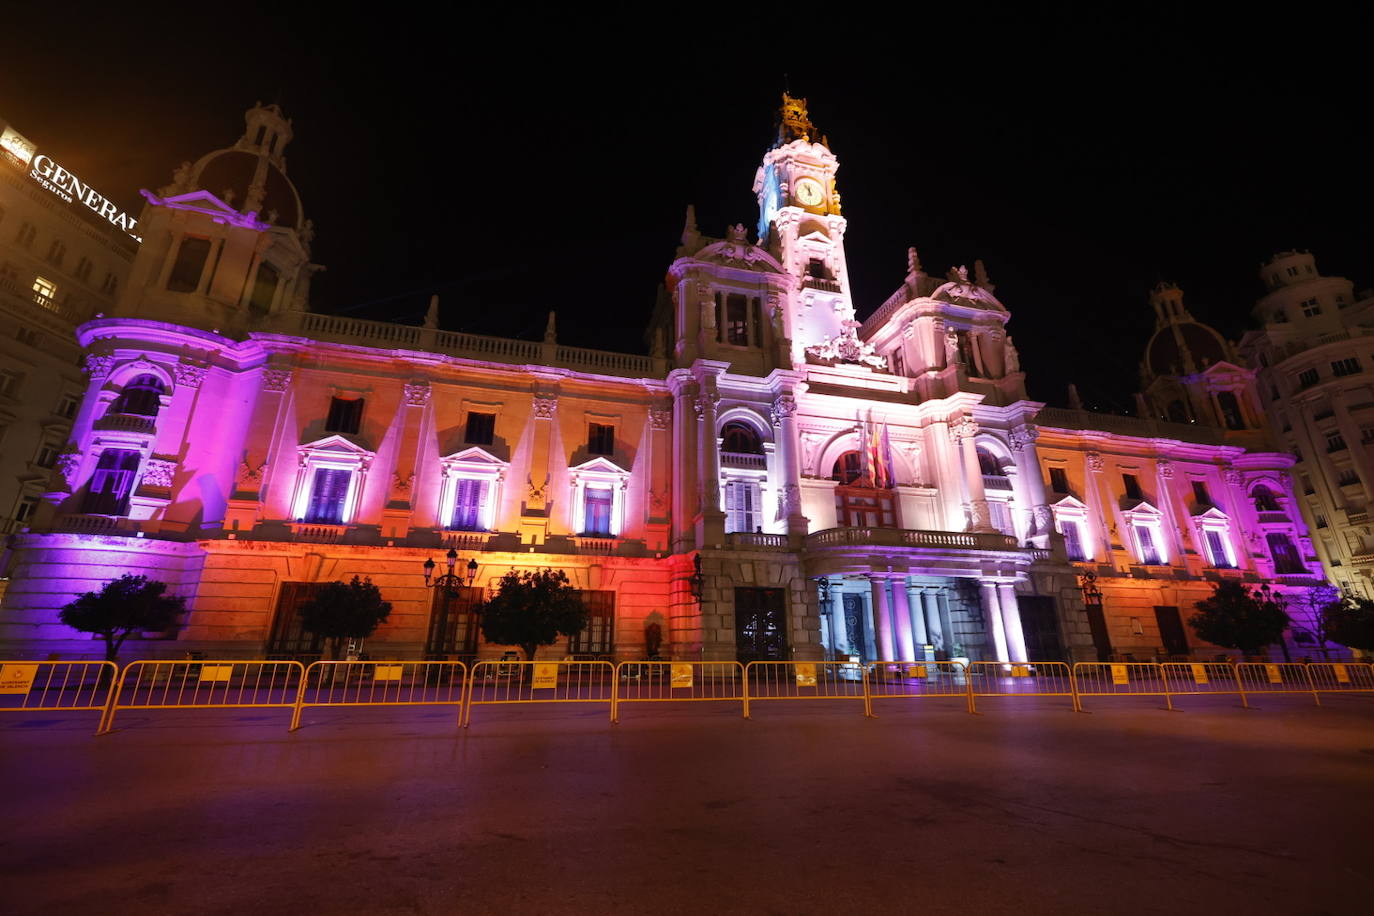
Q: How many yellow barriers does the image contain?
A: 12